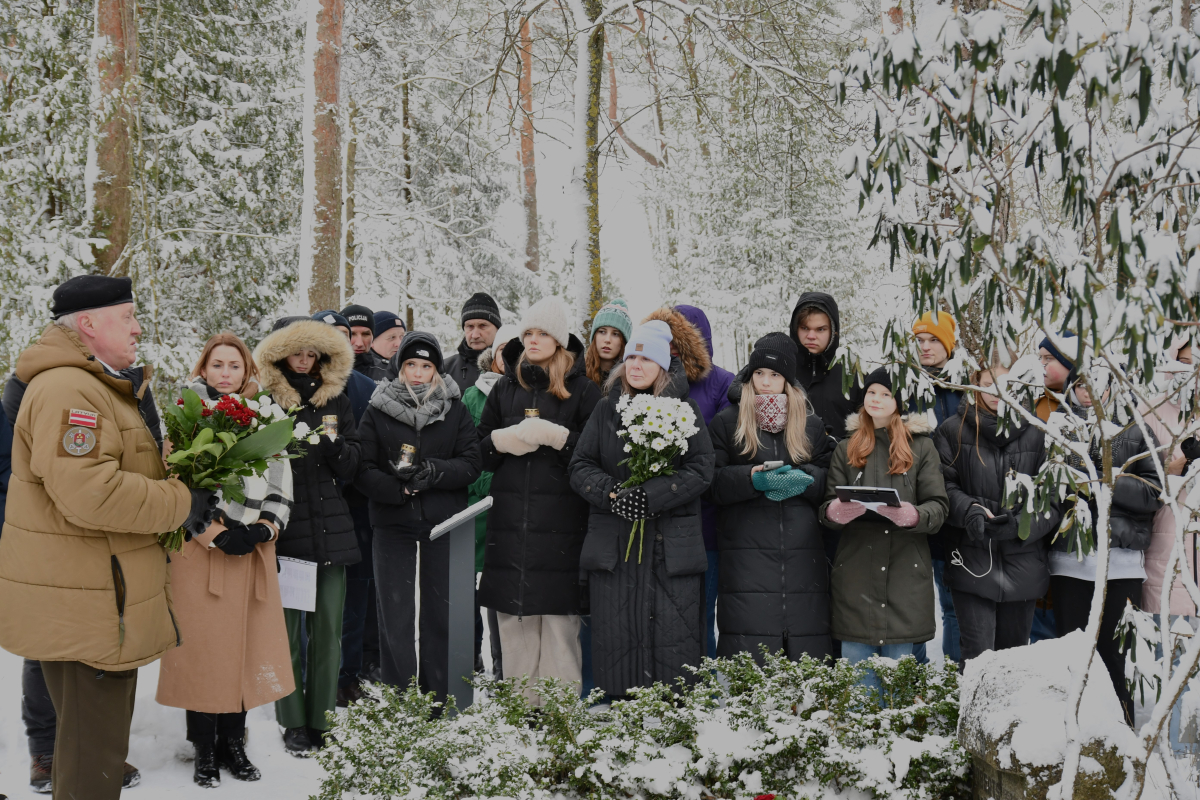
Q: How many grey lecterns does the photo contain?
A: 1